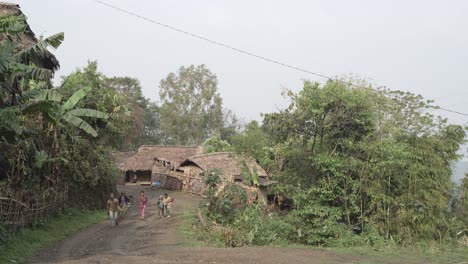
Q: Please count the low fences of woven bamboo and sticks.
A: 1